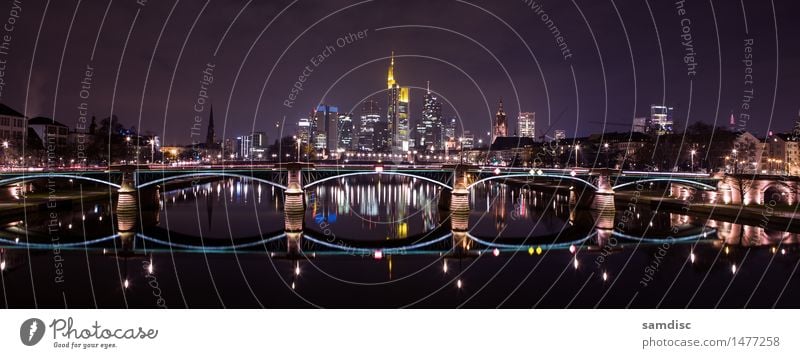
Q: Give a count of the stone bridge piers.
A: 4